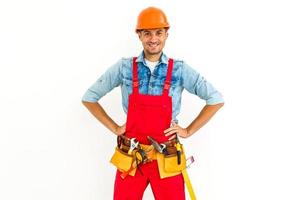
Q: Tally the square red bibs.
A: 1